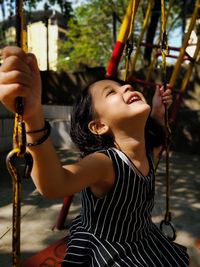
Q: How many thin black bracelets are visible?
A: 2